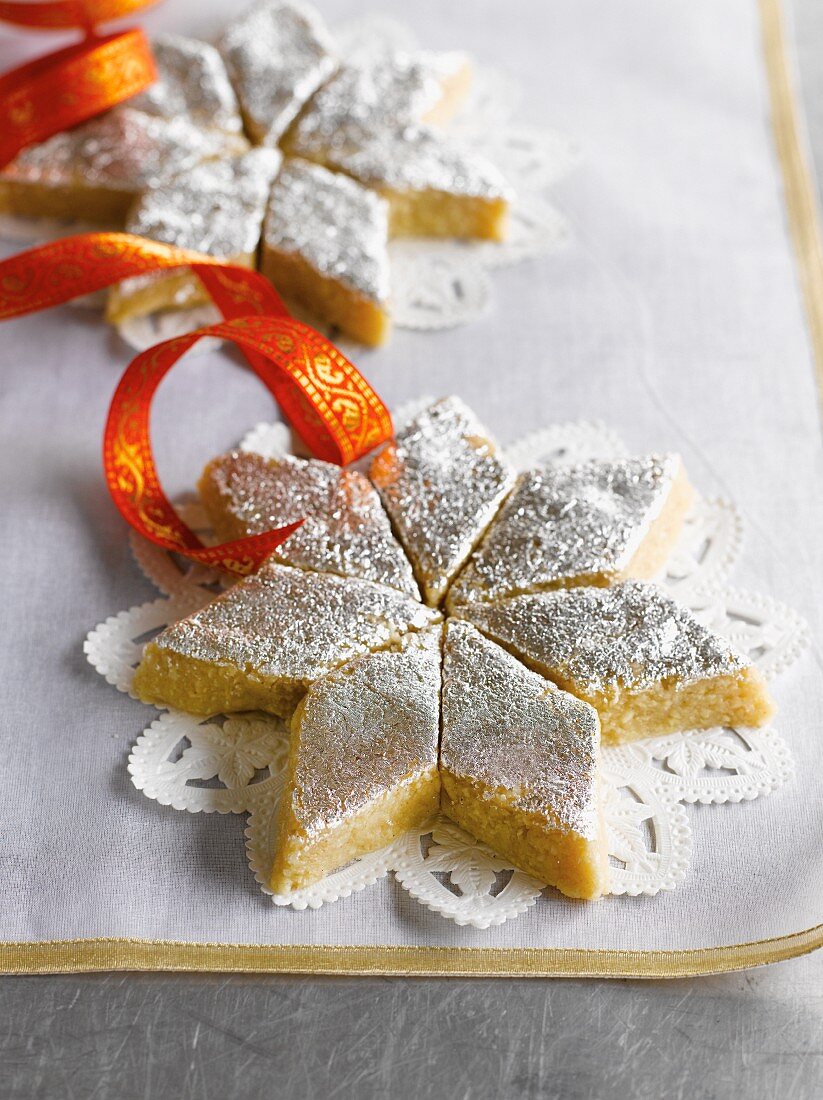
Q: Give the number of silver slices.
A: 14